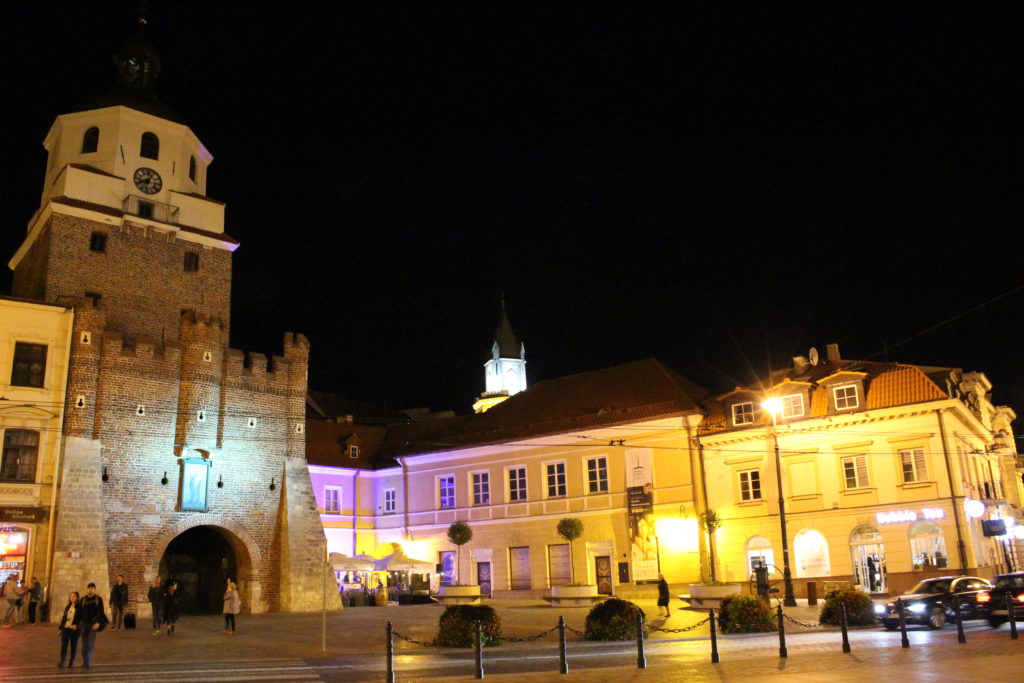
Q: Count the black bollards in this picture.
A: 10